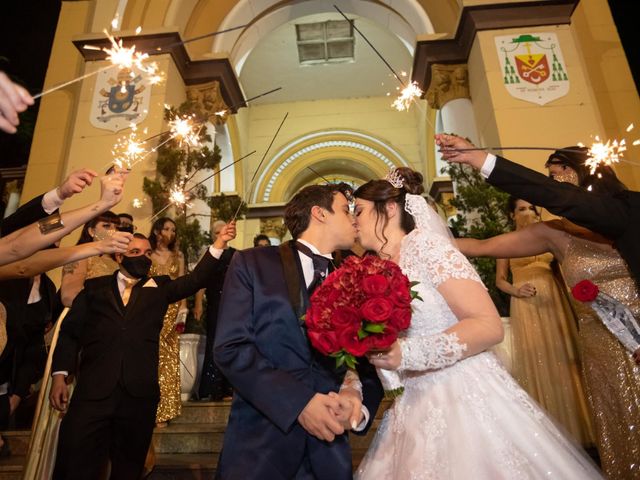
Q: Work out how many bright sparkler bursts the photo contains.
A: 6